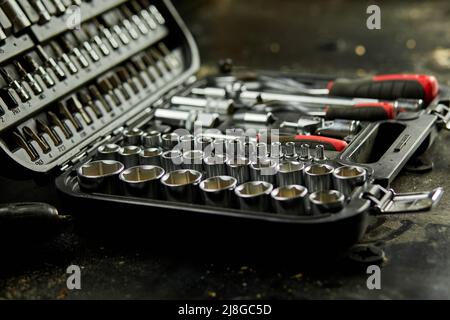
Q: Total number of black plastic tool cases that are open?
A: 1